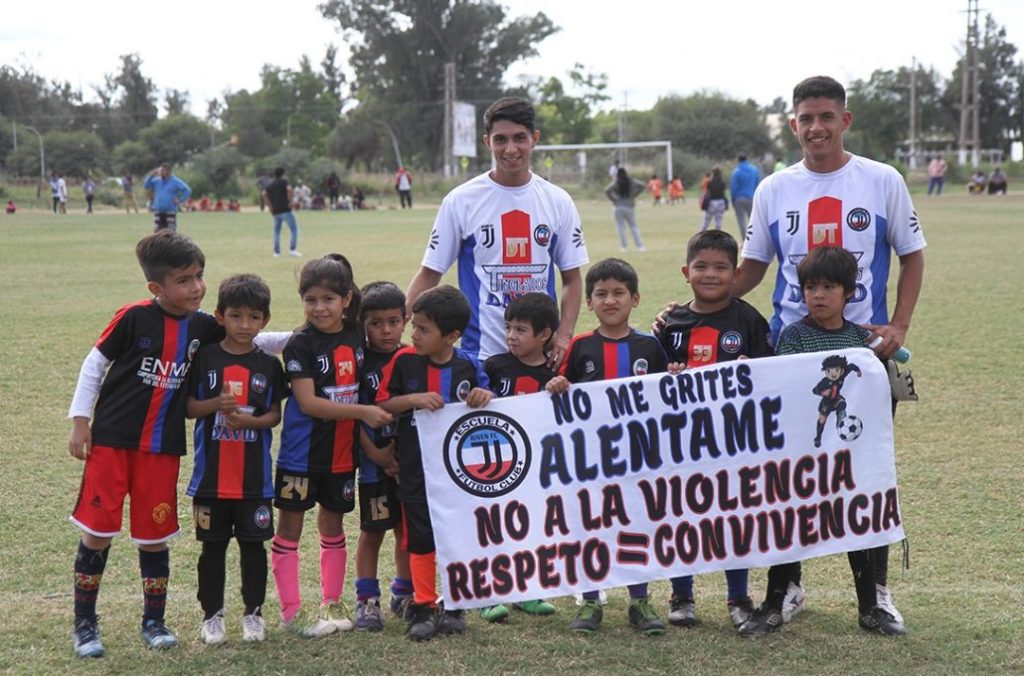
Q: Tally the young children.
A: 9